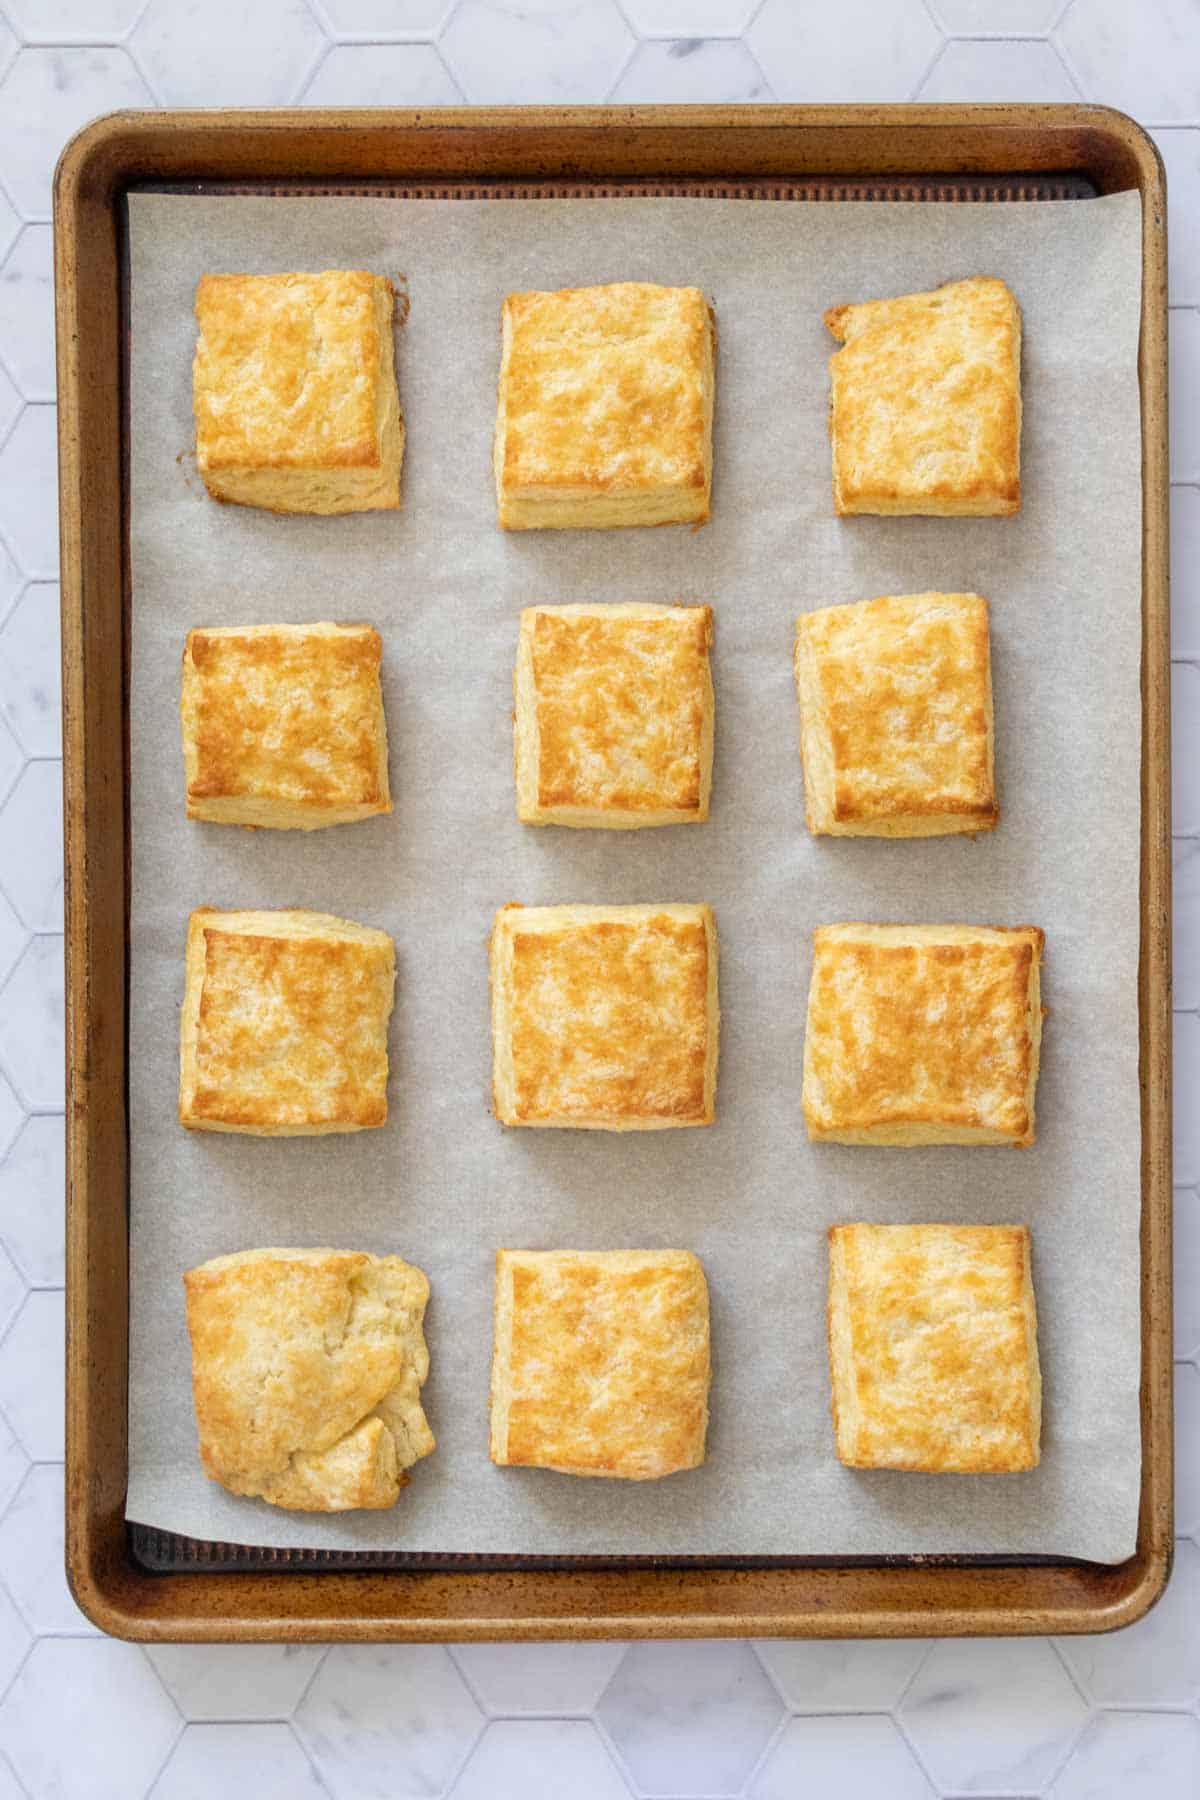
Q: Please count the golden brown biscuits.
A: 12